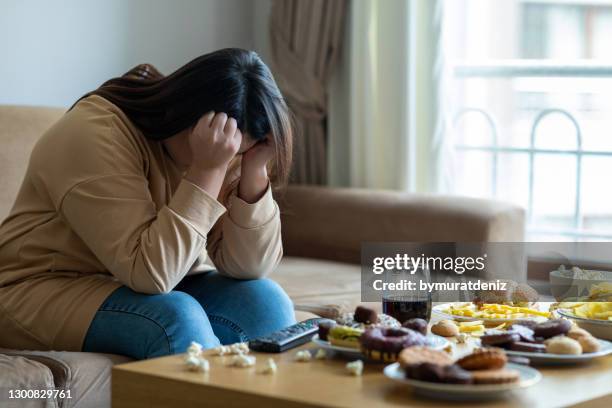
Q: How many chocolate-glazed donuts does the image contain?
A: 1